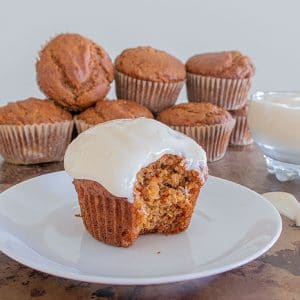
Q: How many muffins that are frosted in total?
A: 1